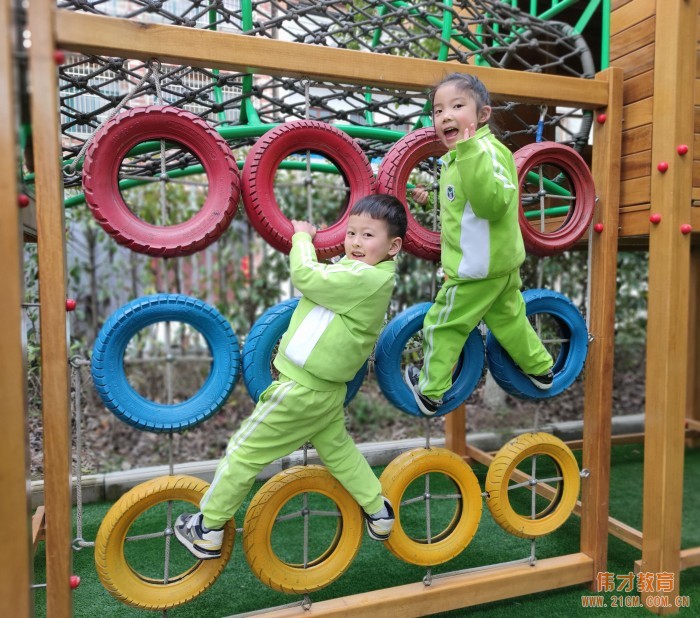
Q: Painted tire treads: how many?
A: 12